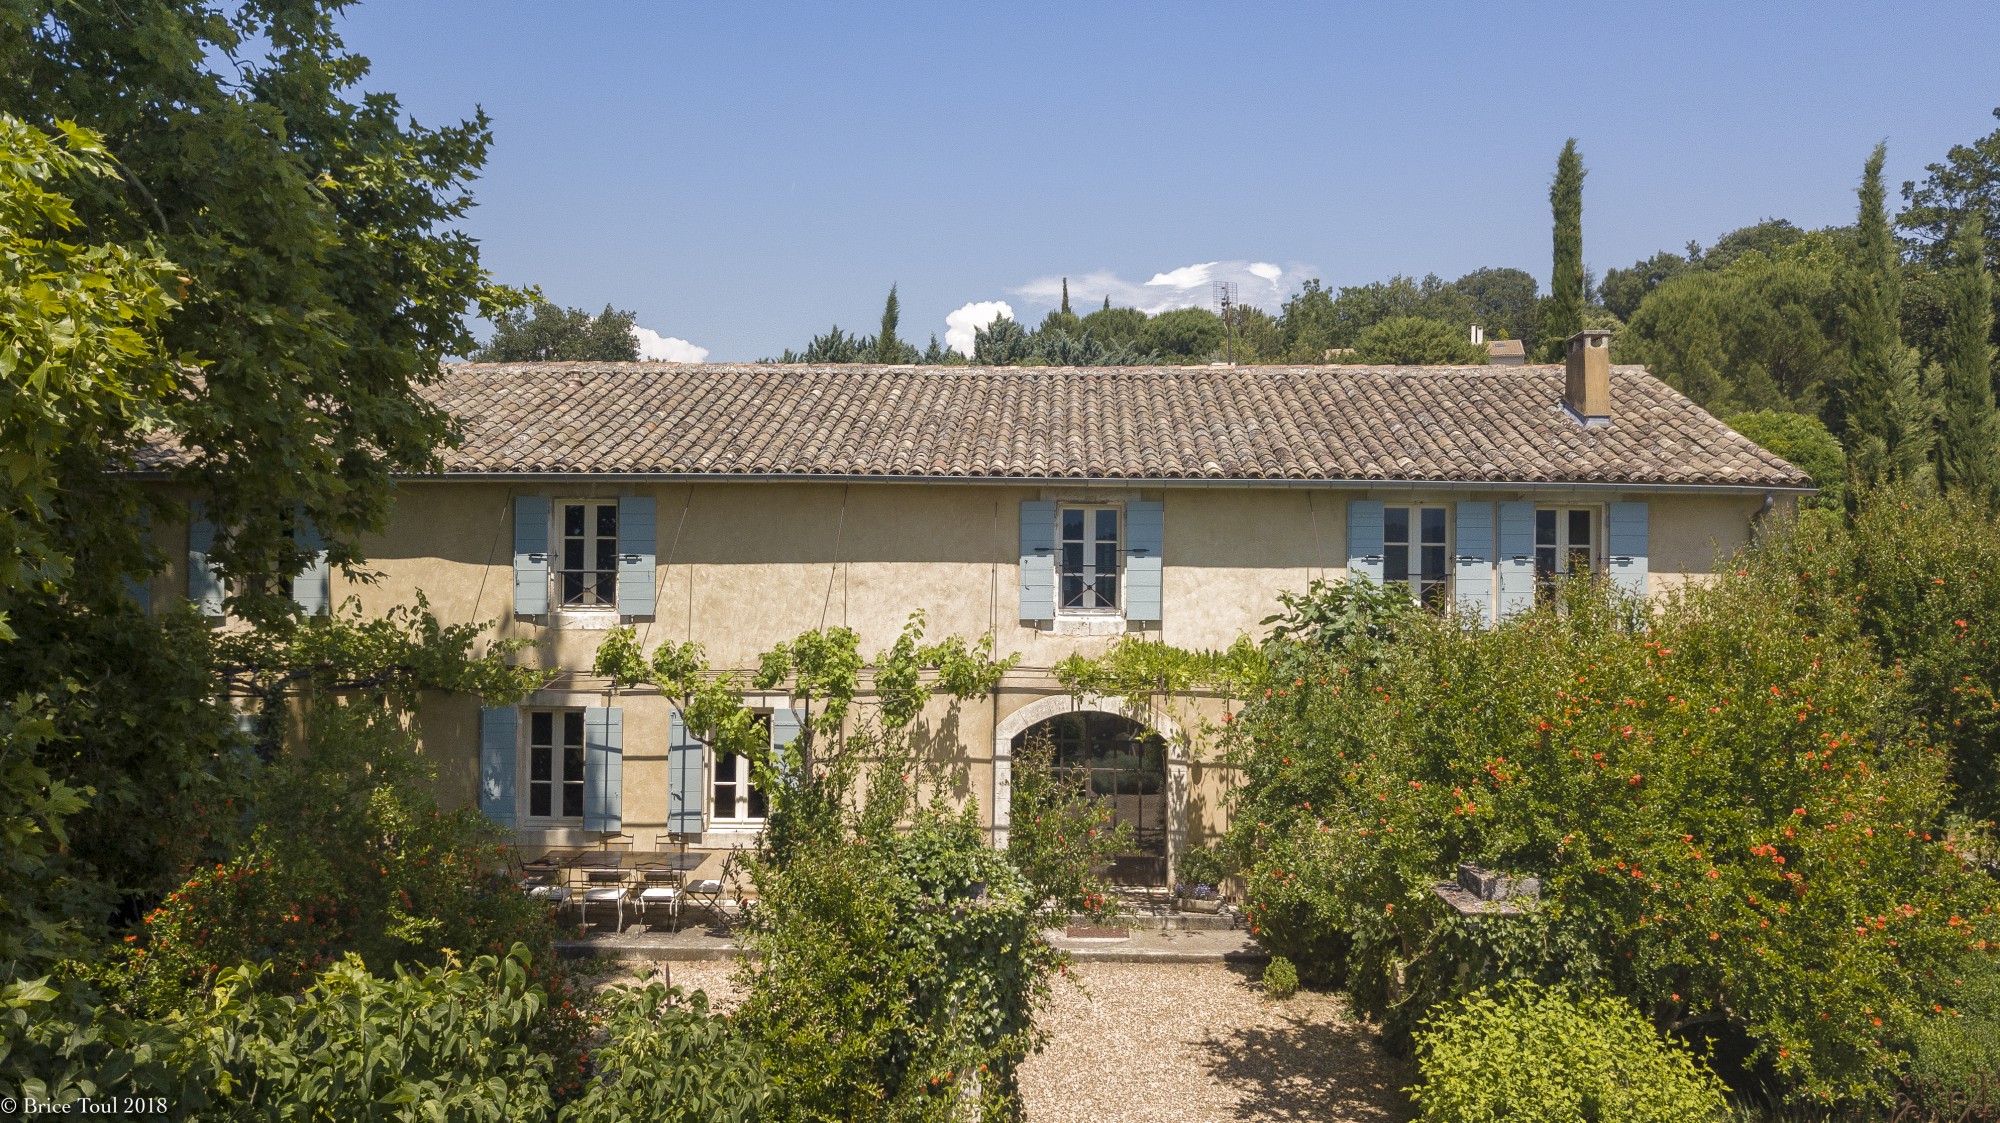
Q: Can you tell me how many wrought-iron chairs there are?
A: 7